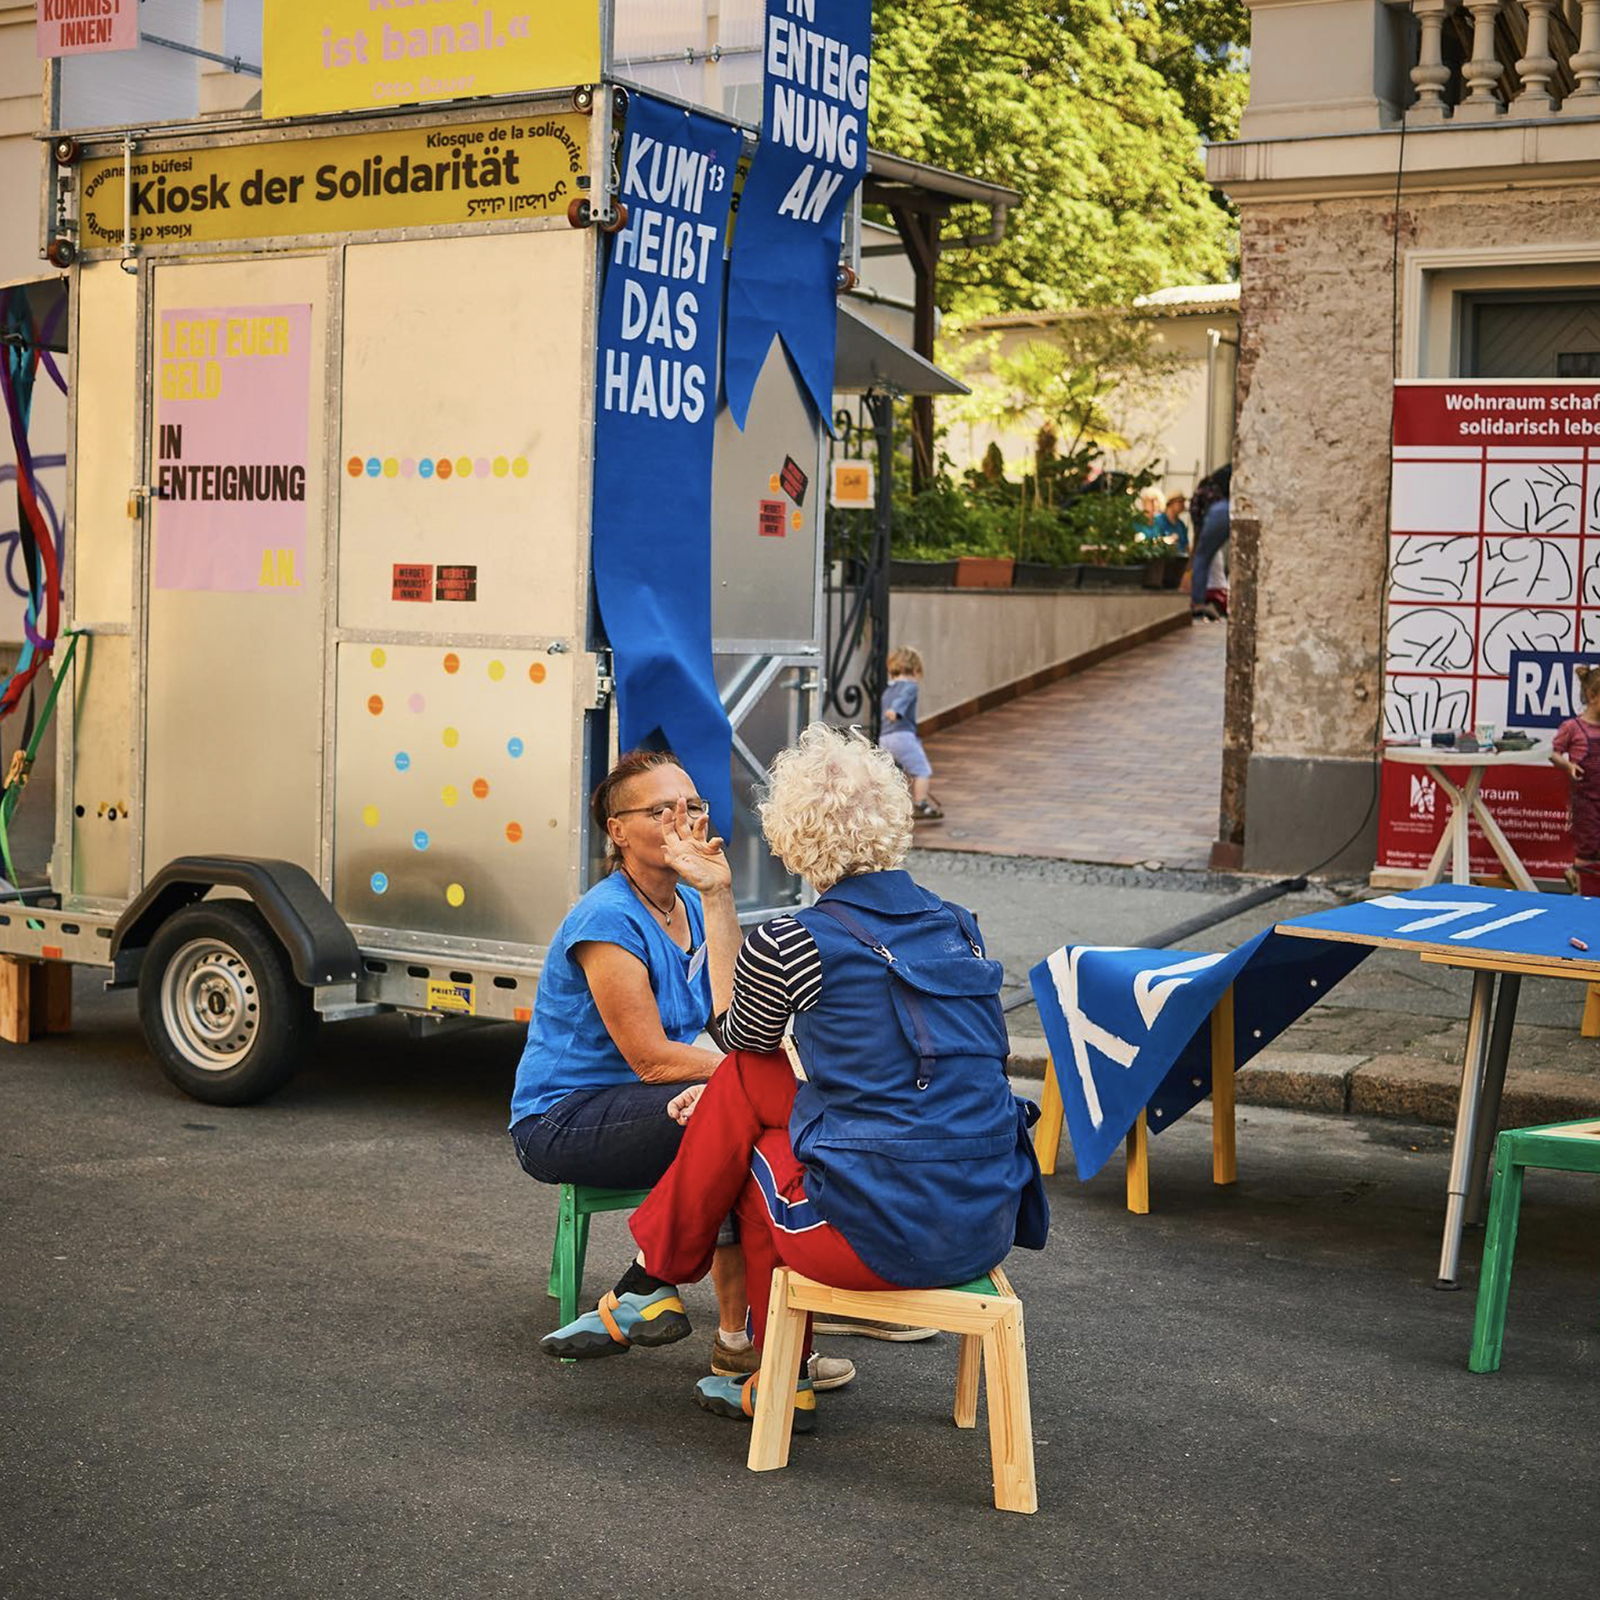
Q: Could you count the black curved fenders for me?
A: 1